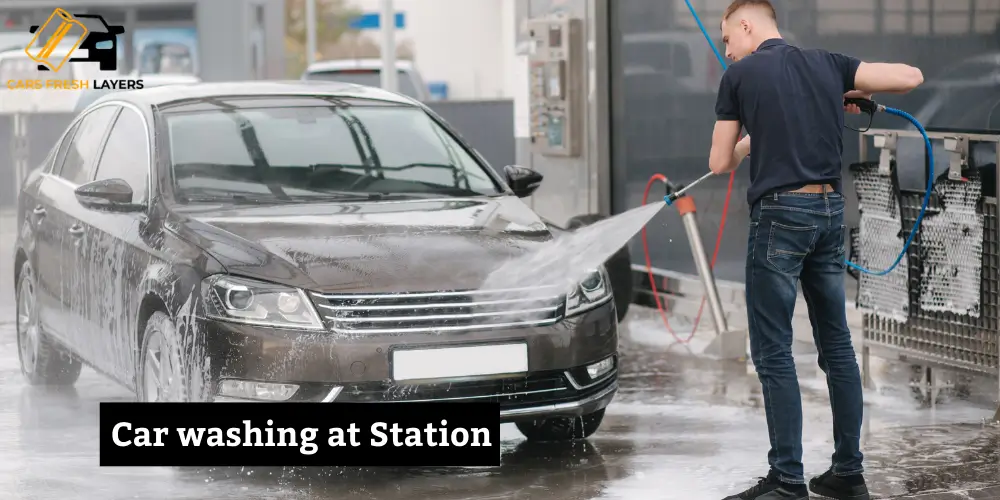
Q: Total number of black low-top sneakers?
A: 2